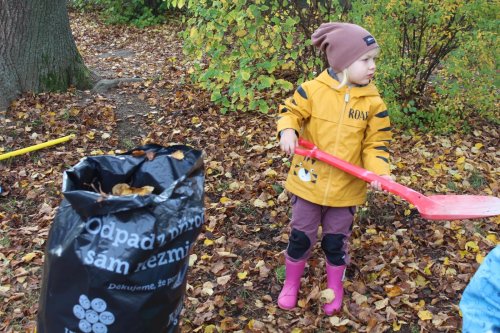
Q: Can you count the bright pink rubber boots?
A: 2